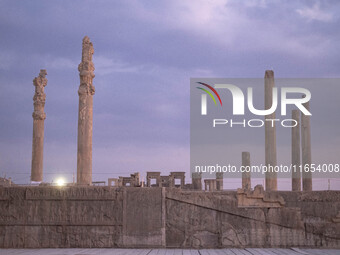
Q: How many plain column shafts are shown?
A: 4